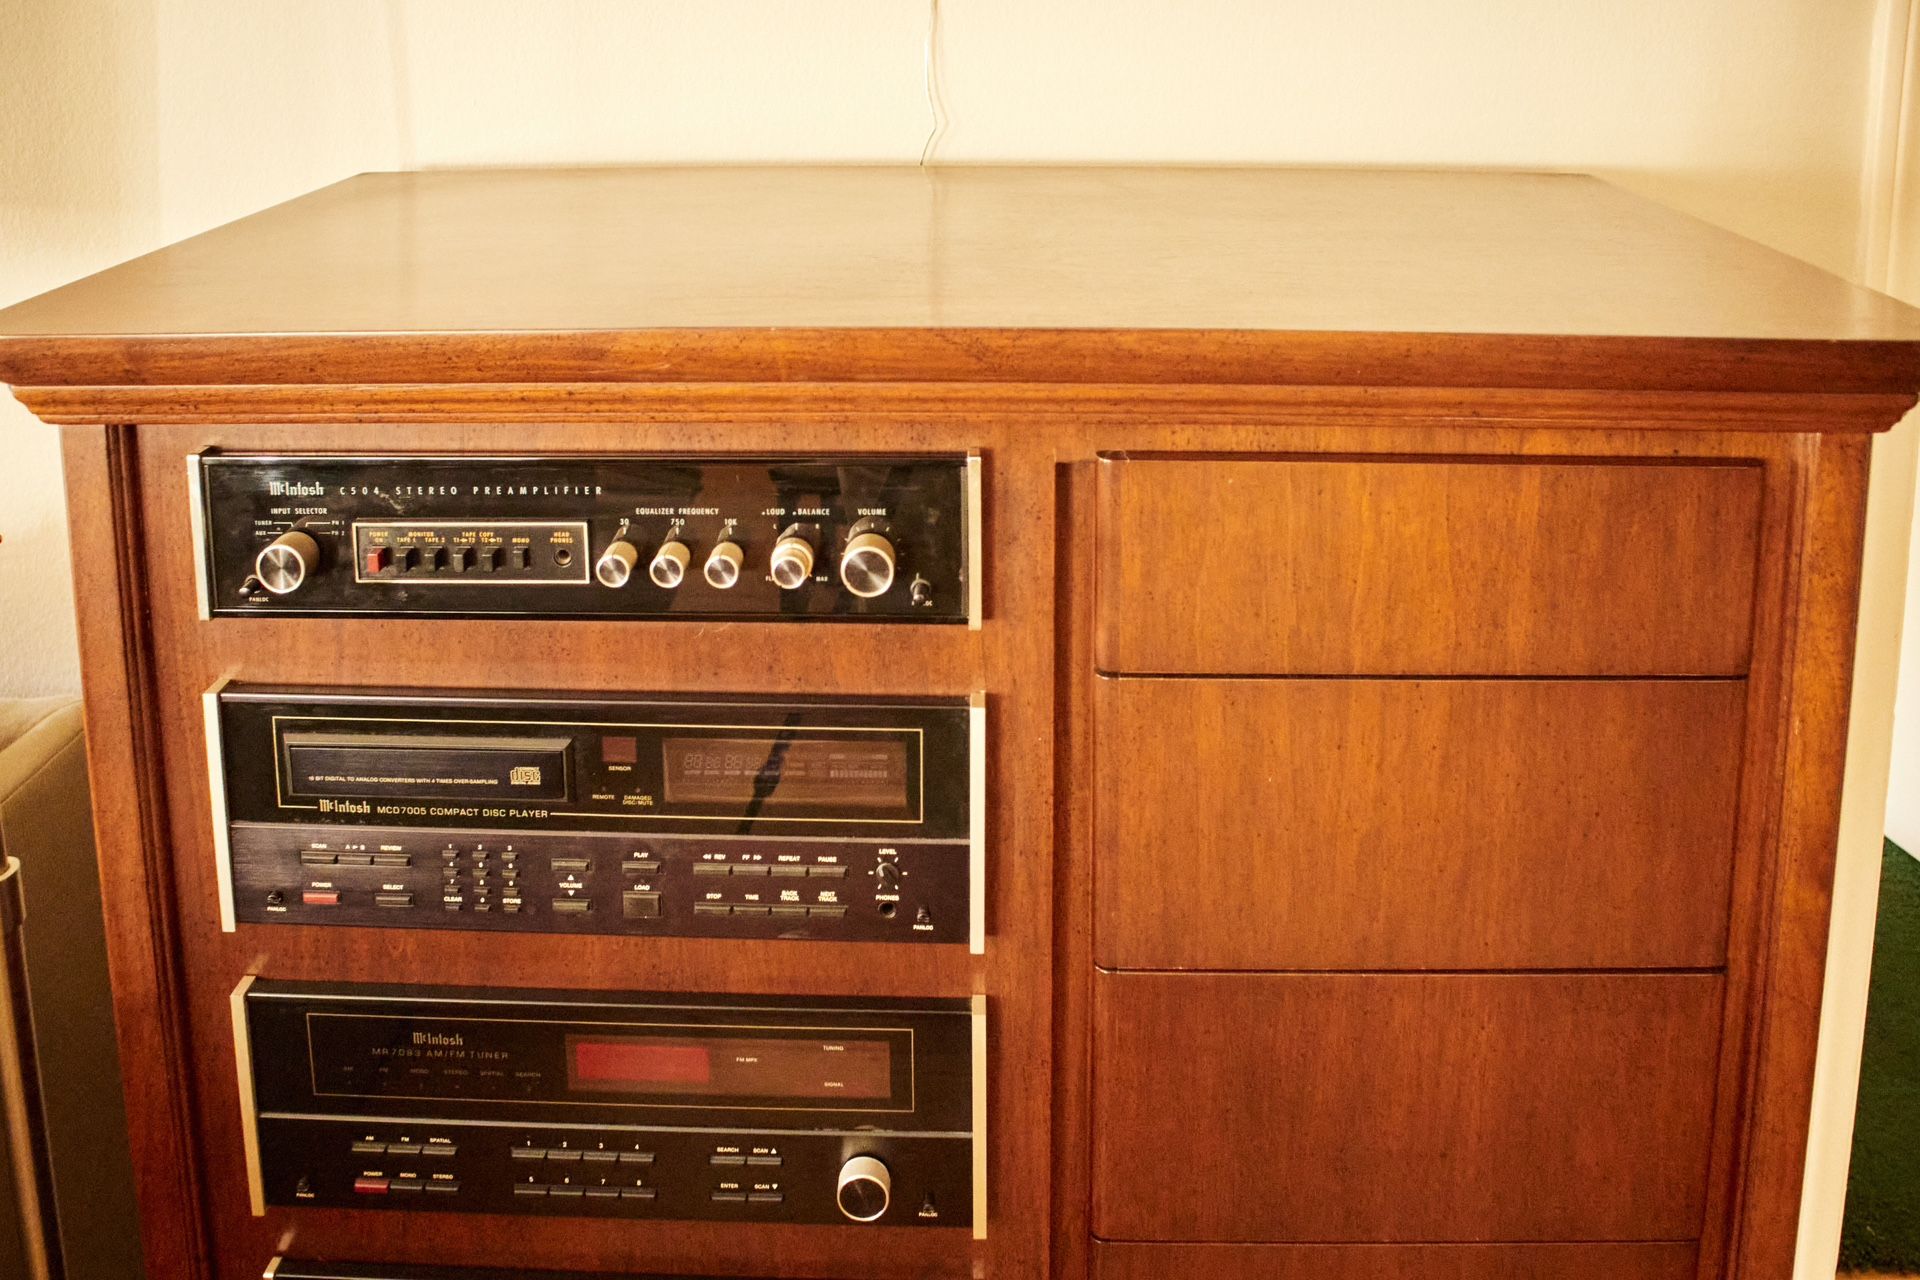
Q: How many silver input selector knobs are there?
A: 1